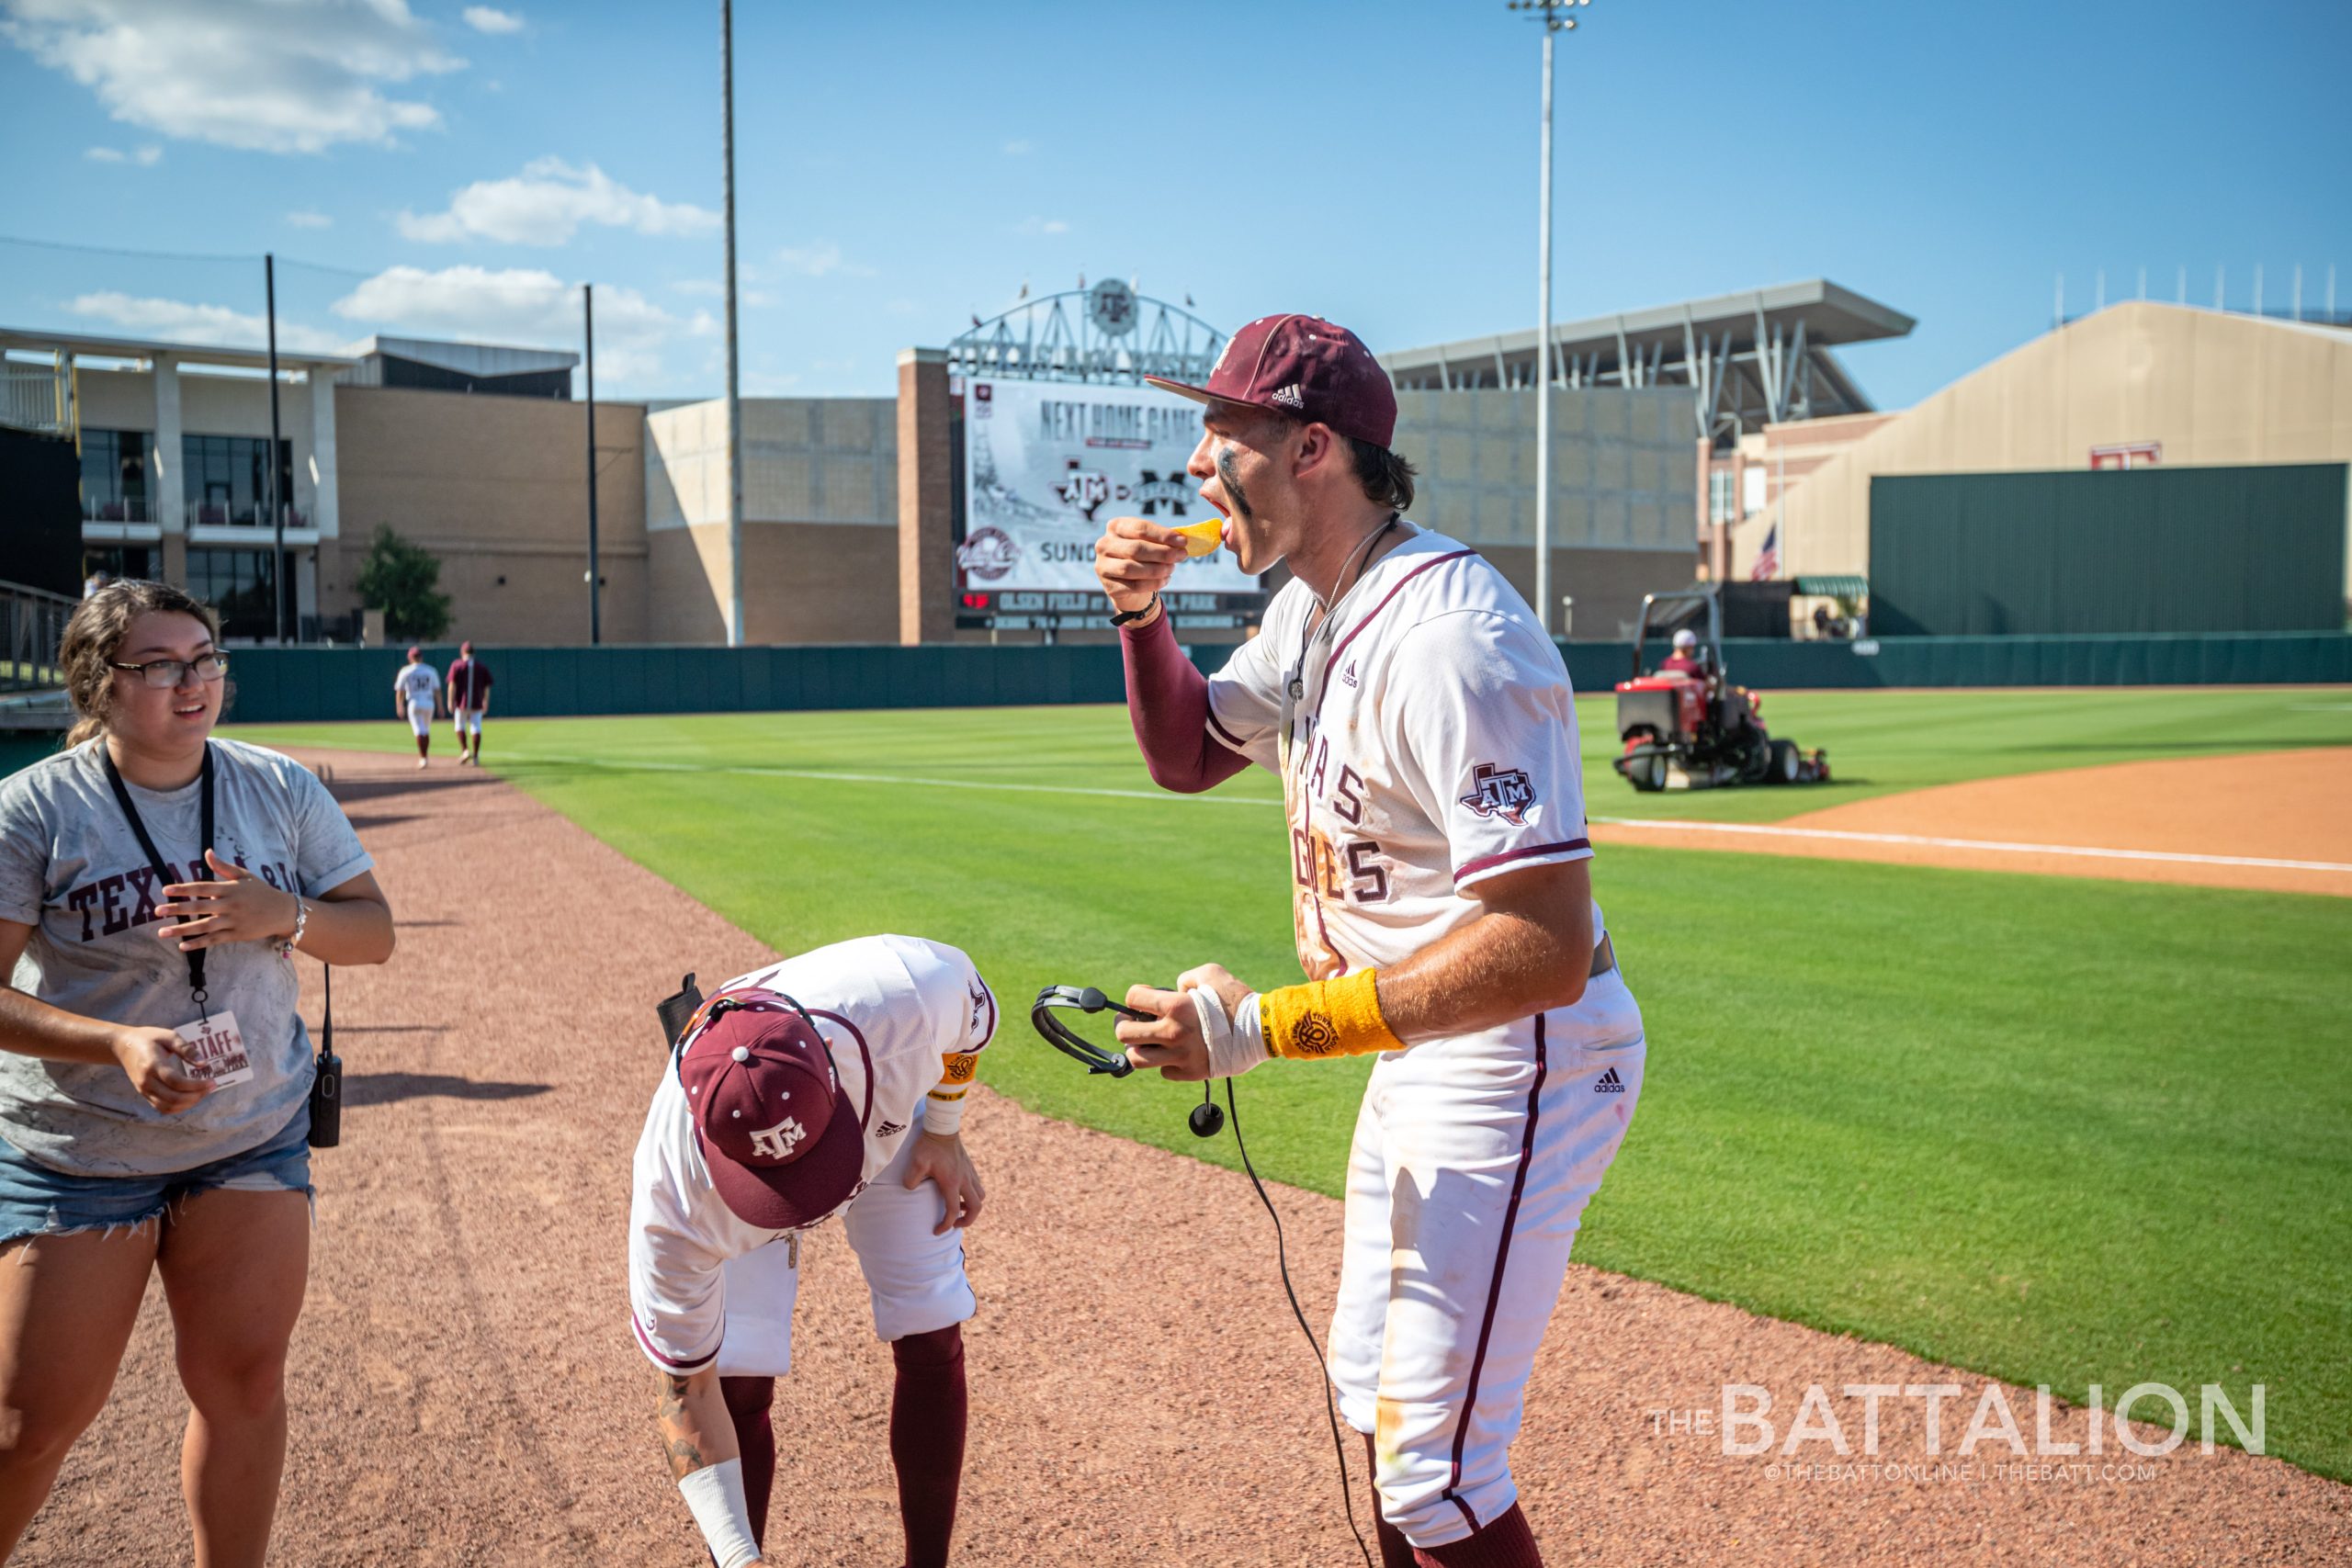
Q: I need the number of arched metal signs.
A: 1